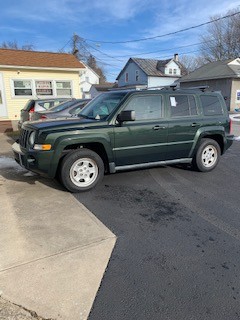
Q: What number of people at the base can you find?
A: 0